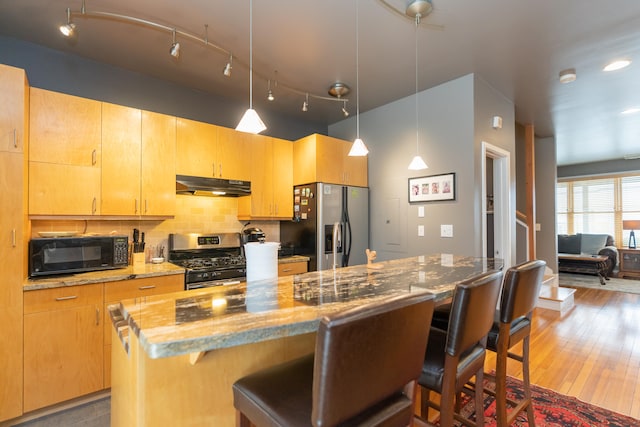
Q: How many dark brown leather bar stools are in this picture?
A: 3